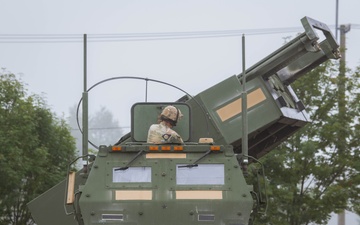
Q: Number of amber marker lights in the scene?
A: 5